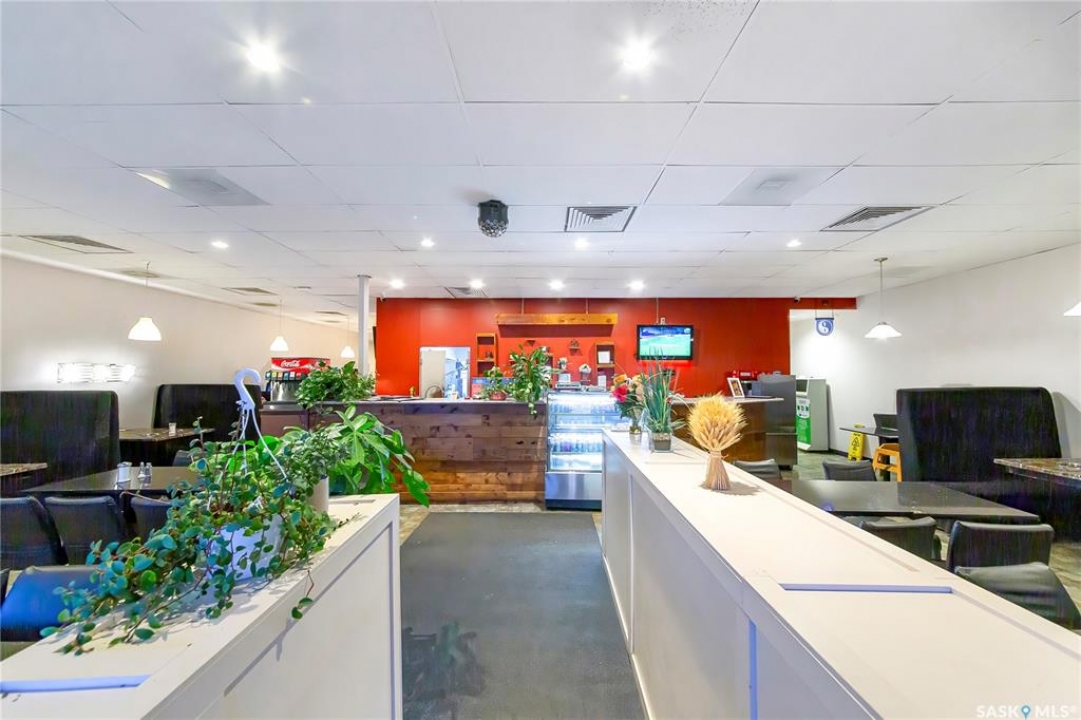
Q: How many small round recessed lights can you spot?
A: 10